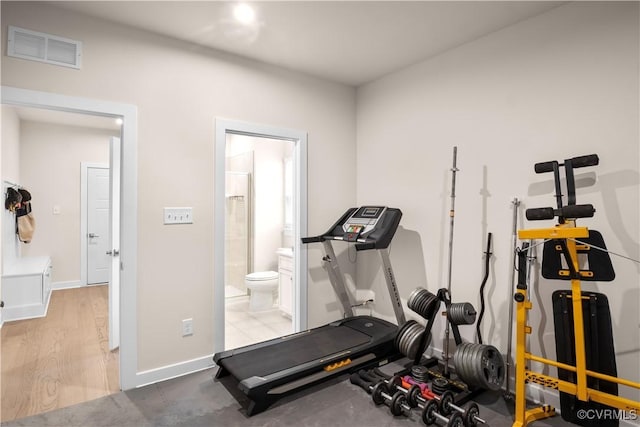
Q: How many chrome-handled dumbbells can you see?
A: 4